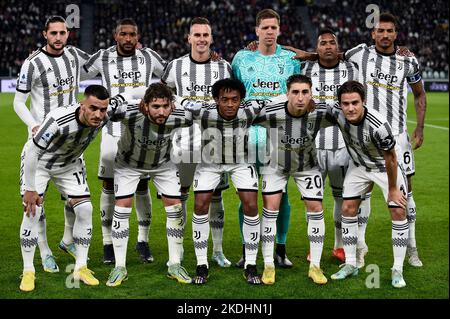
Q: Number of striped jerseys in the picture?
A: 10